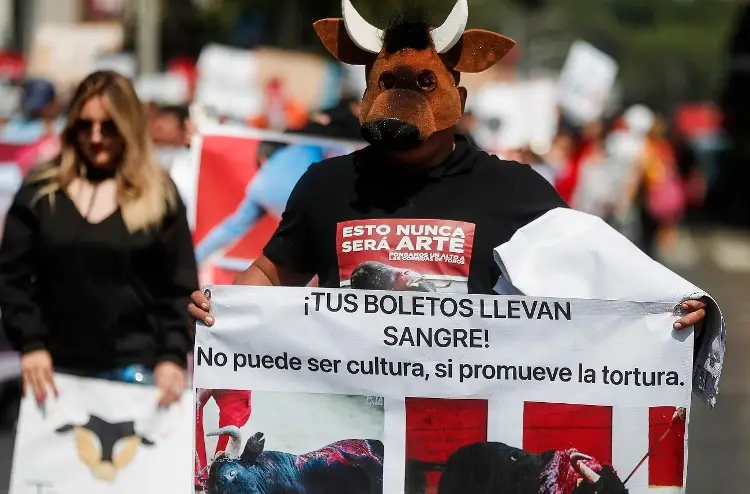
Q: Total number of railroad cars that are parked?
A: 0